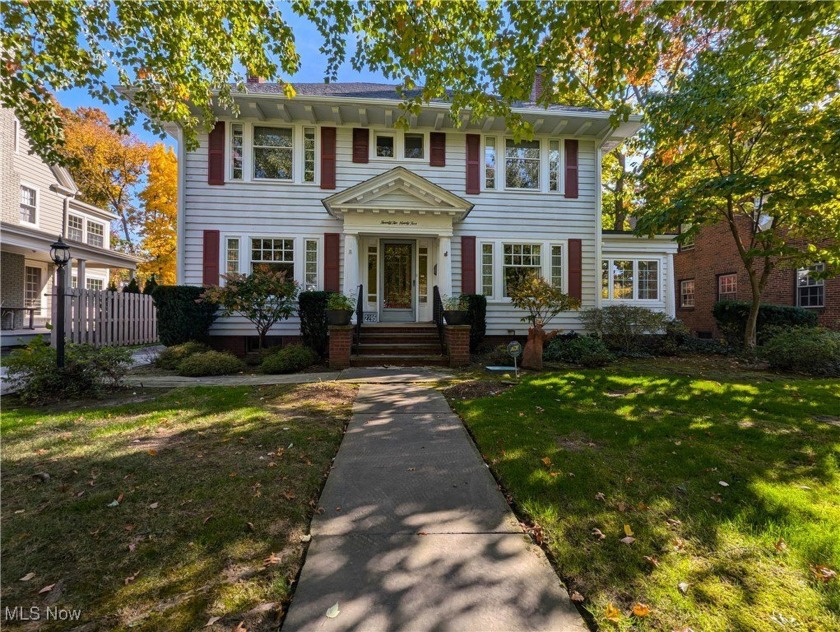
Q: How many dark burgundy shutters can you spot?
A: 10